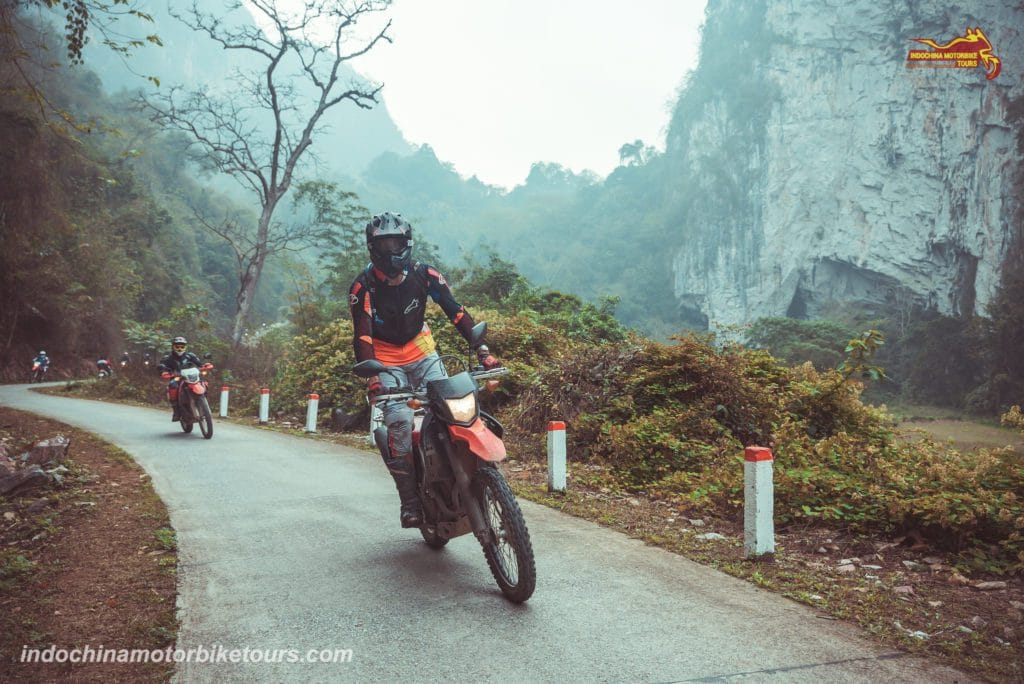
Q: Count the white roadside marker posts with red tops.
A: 5